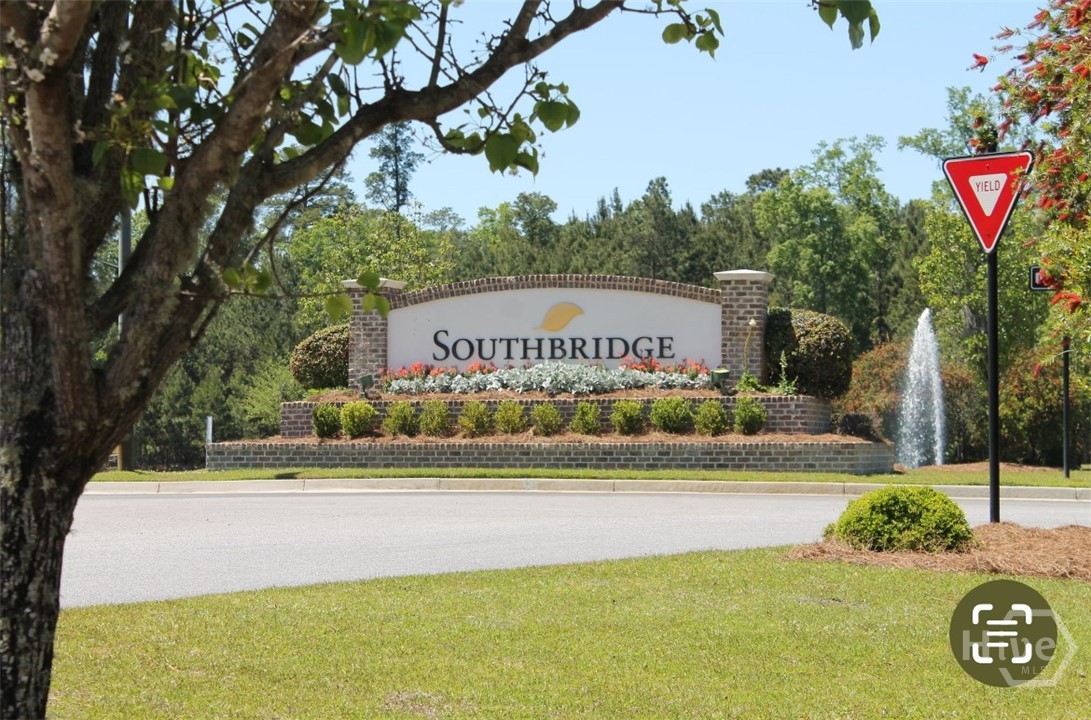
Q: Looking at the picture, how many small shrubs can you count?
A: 12